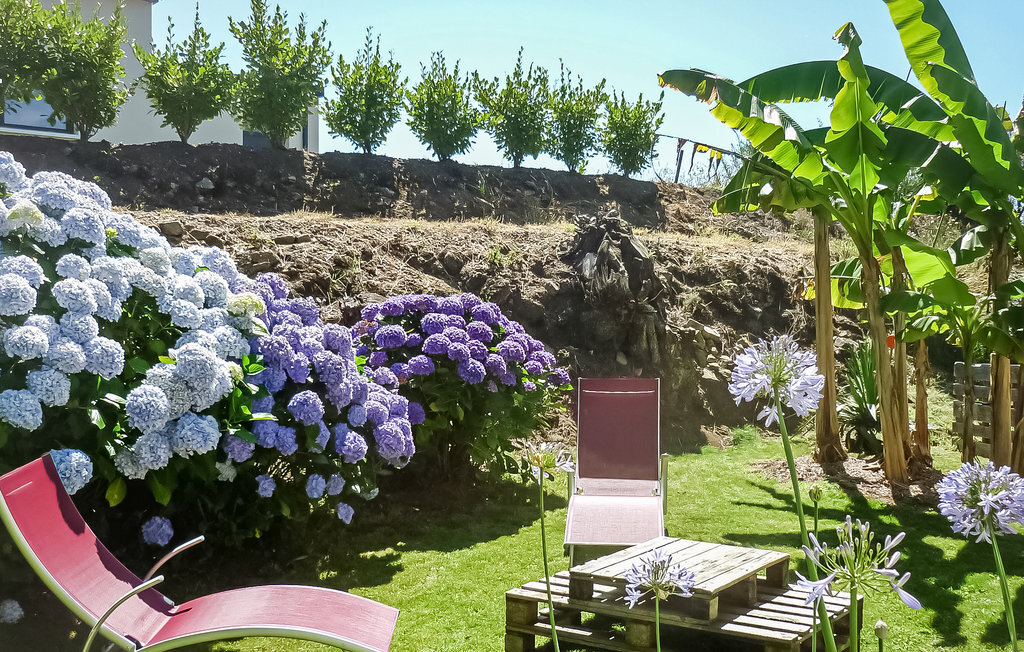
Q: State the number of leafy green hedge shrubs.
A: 9